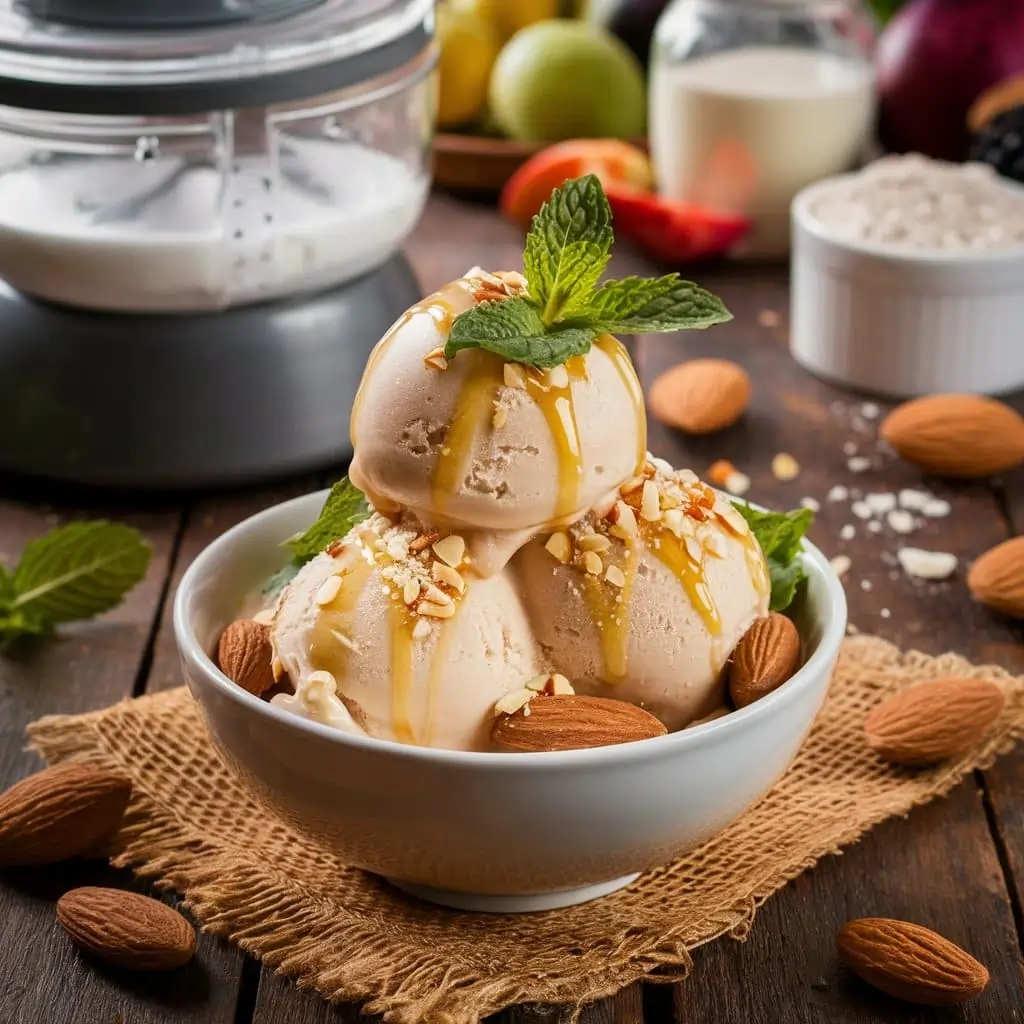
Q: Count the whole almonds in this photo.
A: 10